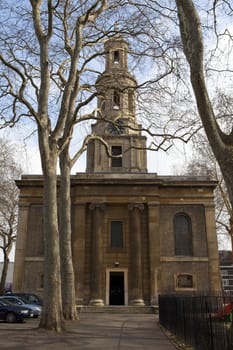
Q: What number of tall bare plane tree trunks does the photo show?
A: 3